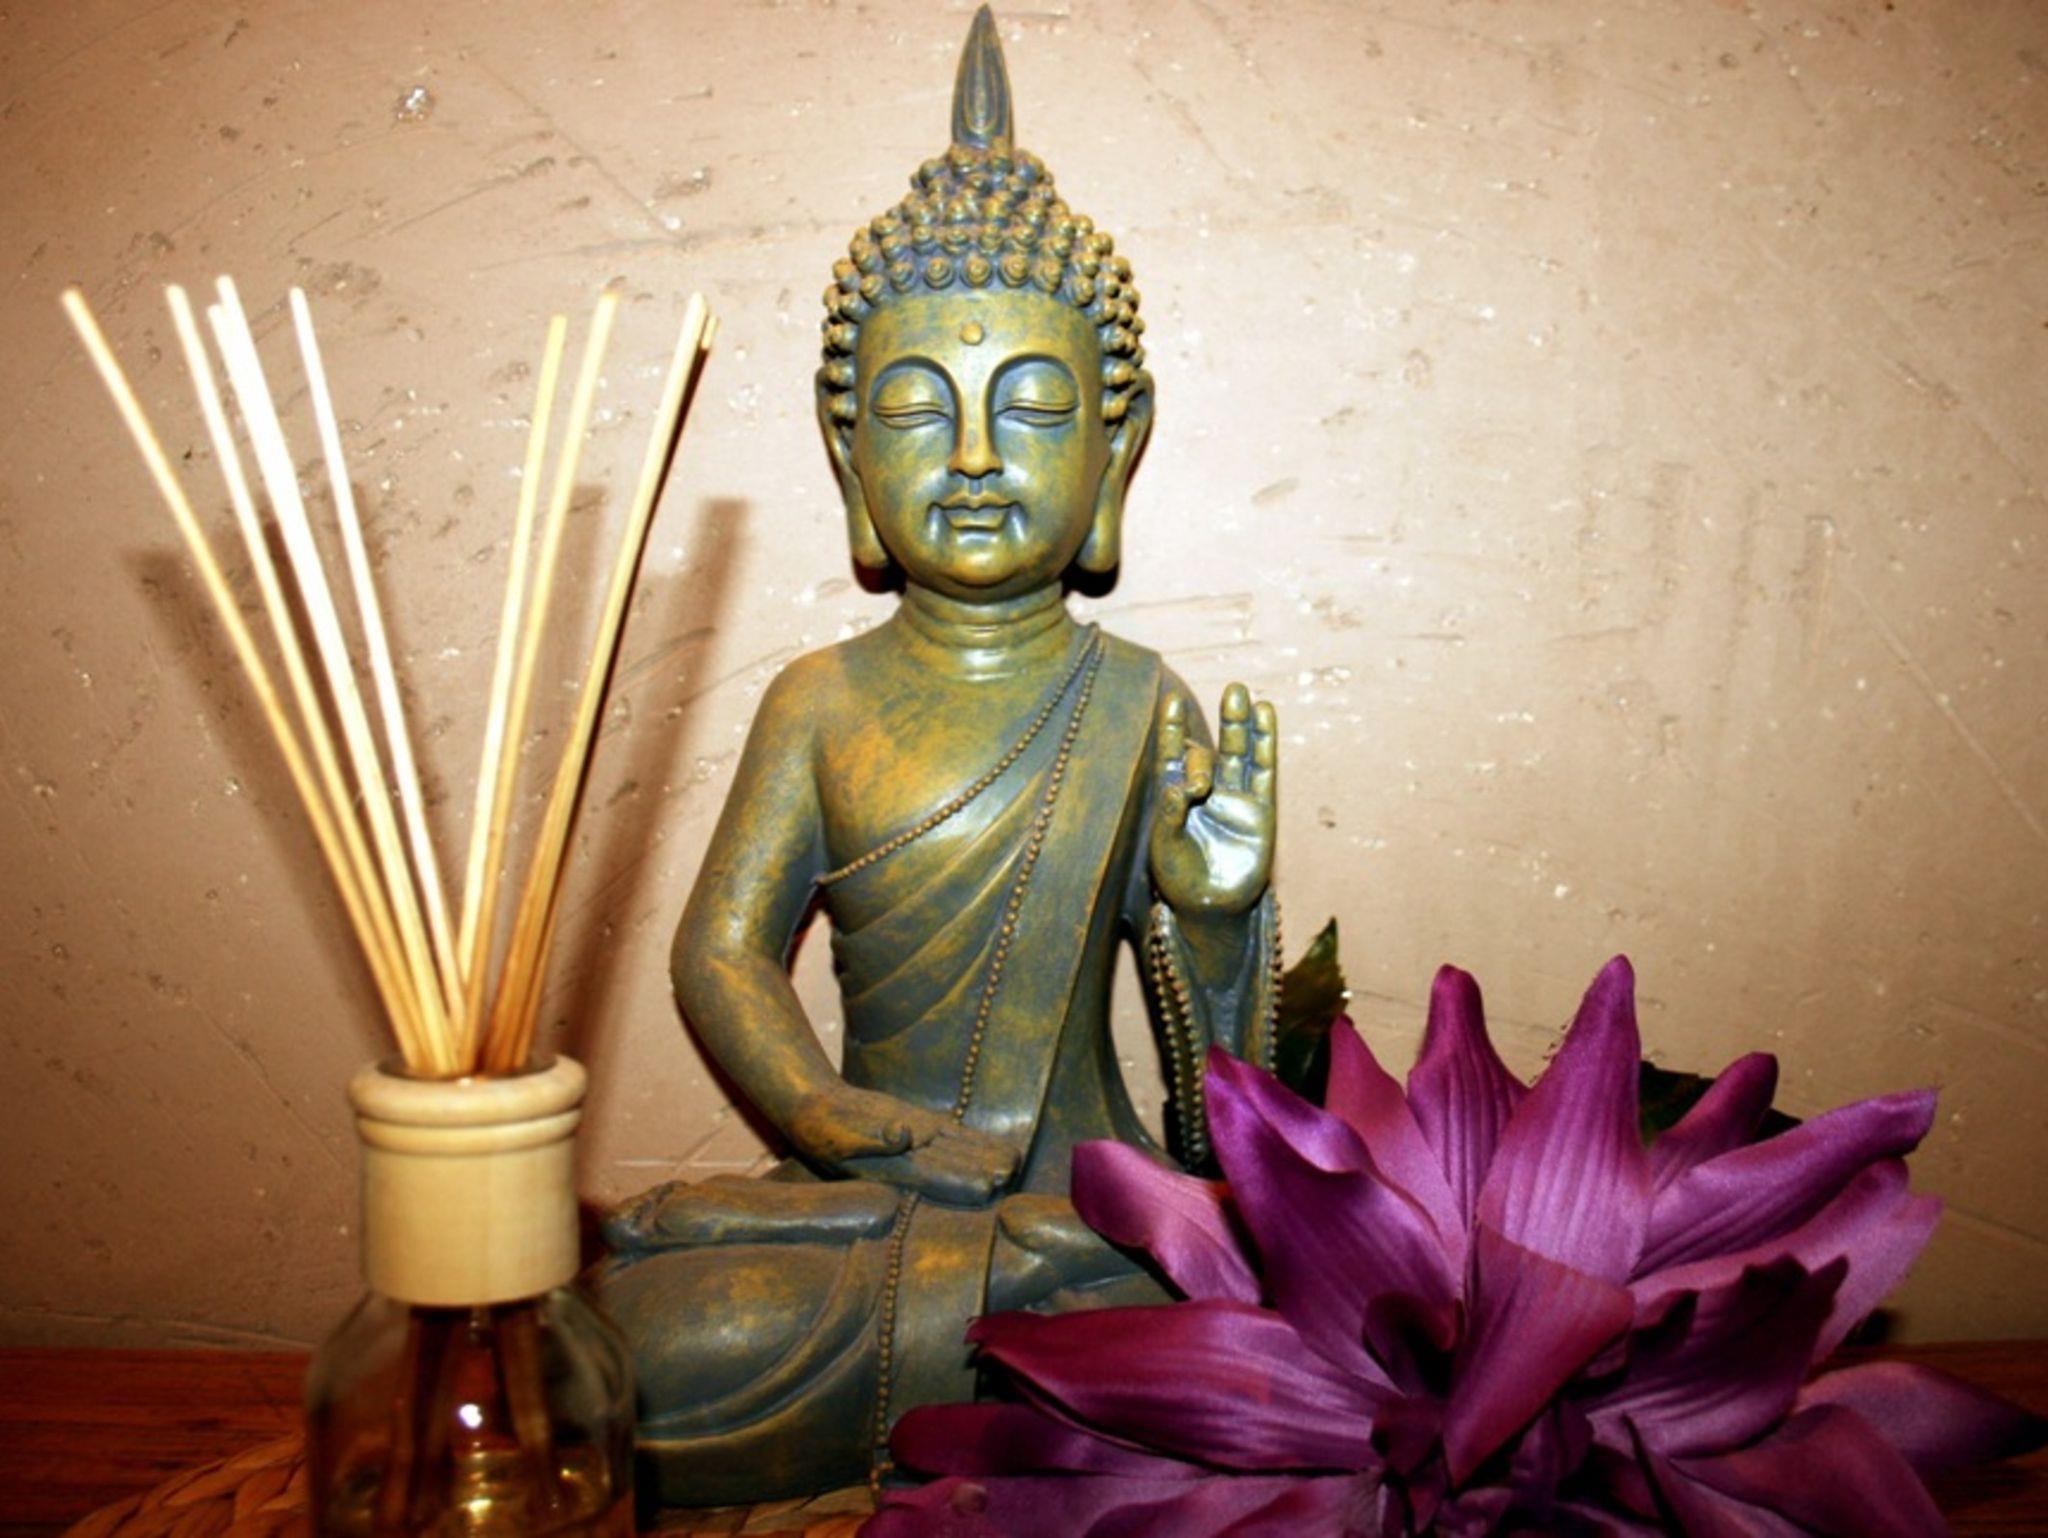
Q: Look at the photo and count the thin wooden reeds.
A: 9